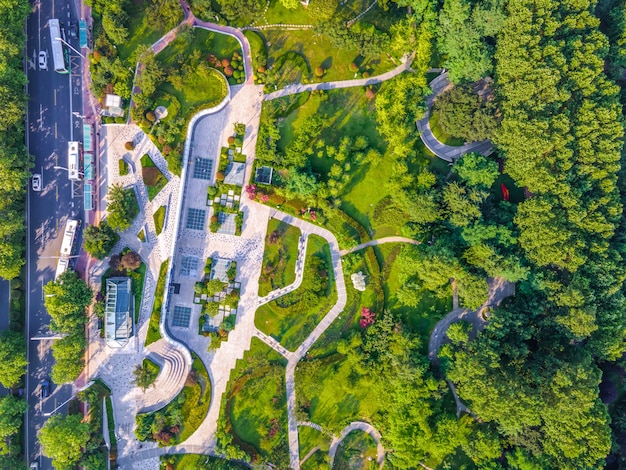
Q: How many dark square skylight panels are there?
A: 4